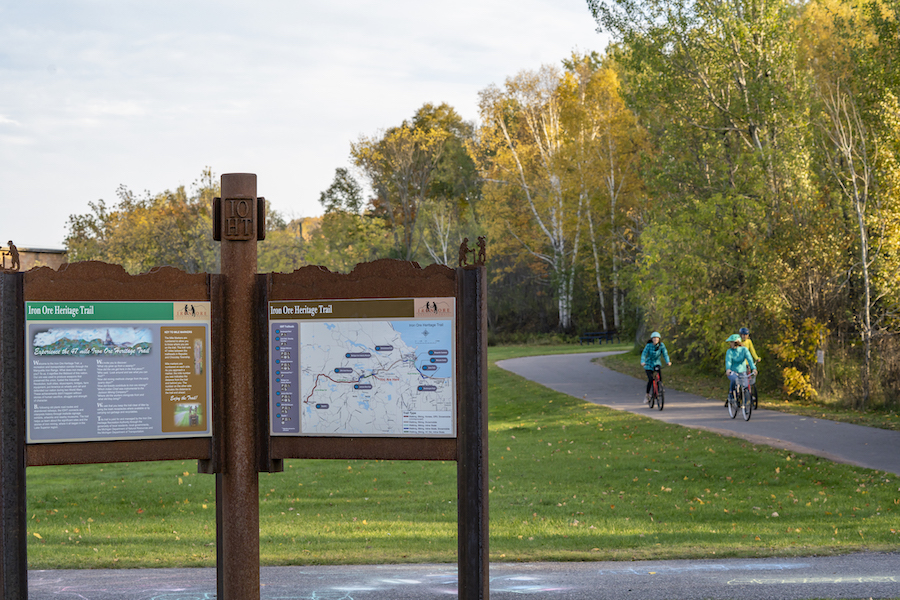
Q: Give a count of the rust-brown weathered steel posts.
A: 3